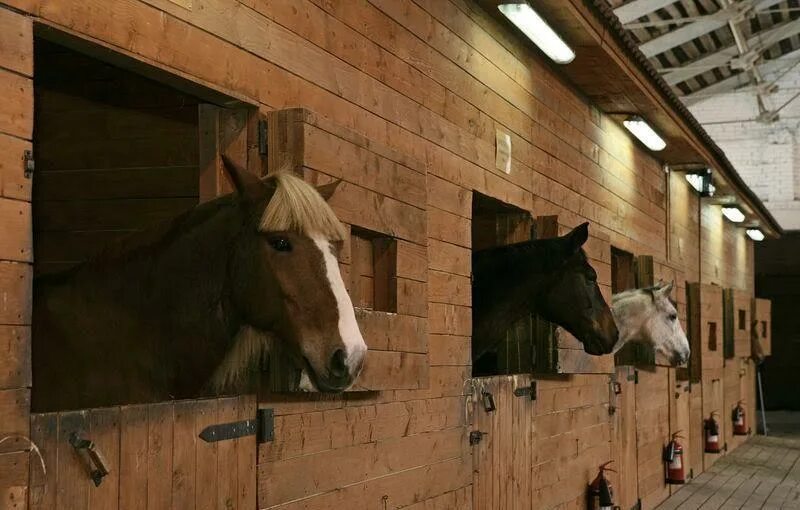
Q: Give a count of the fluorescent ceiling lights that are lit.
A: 5